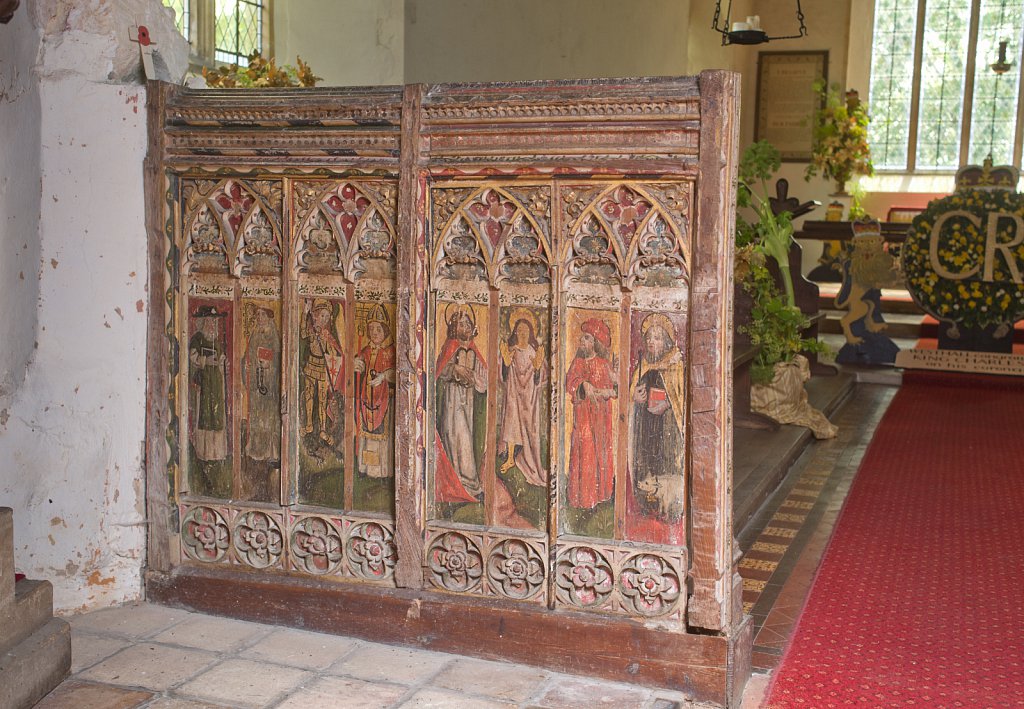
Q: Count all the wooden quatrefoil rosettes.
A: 8